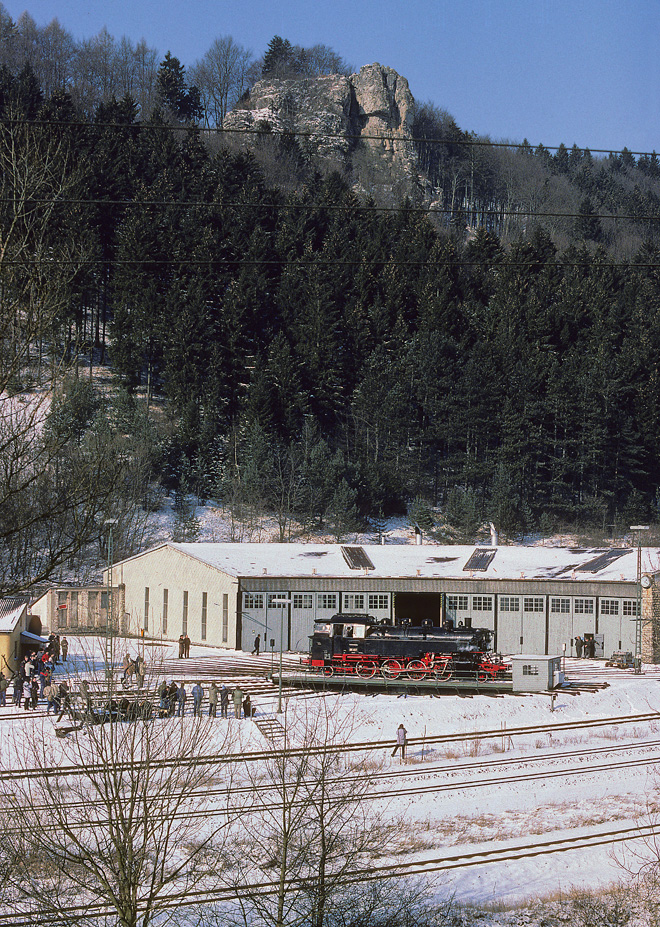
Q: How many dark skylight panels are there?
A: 3